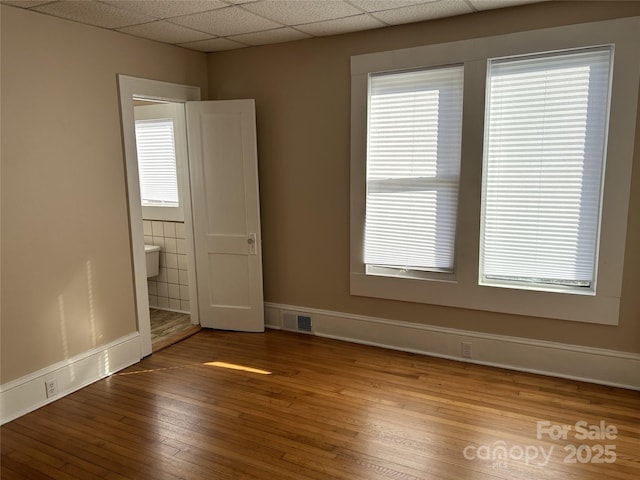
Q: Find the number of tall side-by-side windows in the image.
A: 2